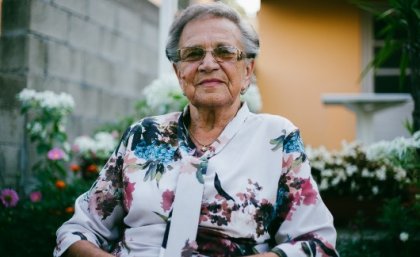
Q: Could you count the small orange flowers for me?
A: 4